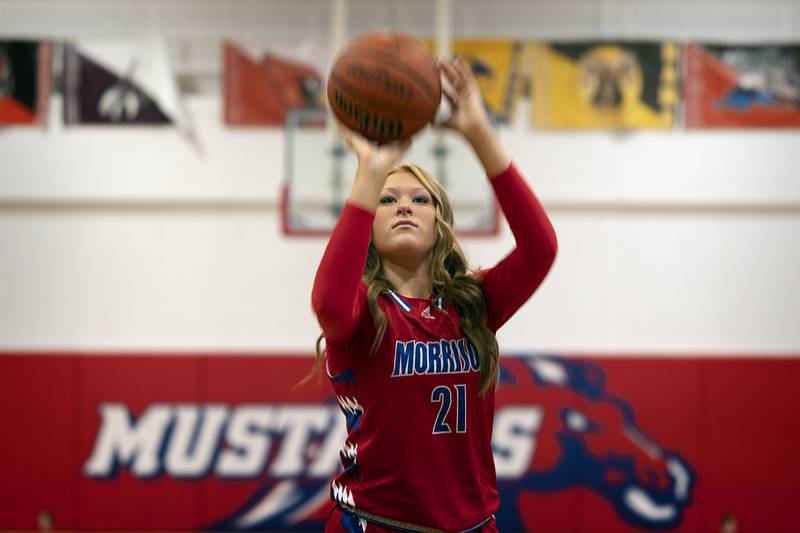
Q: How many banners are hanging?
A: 6